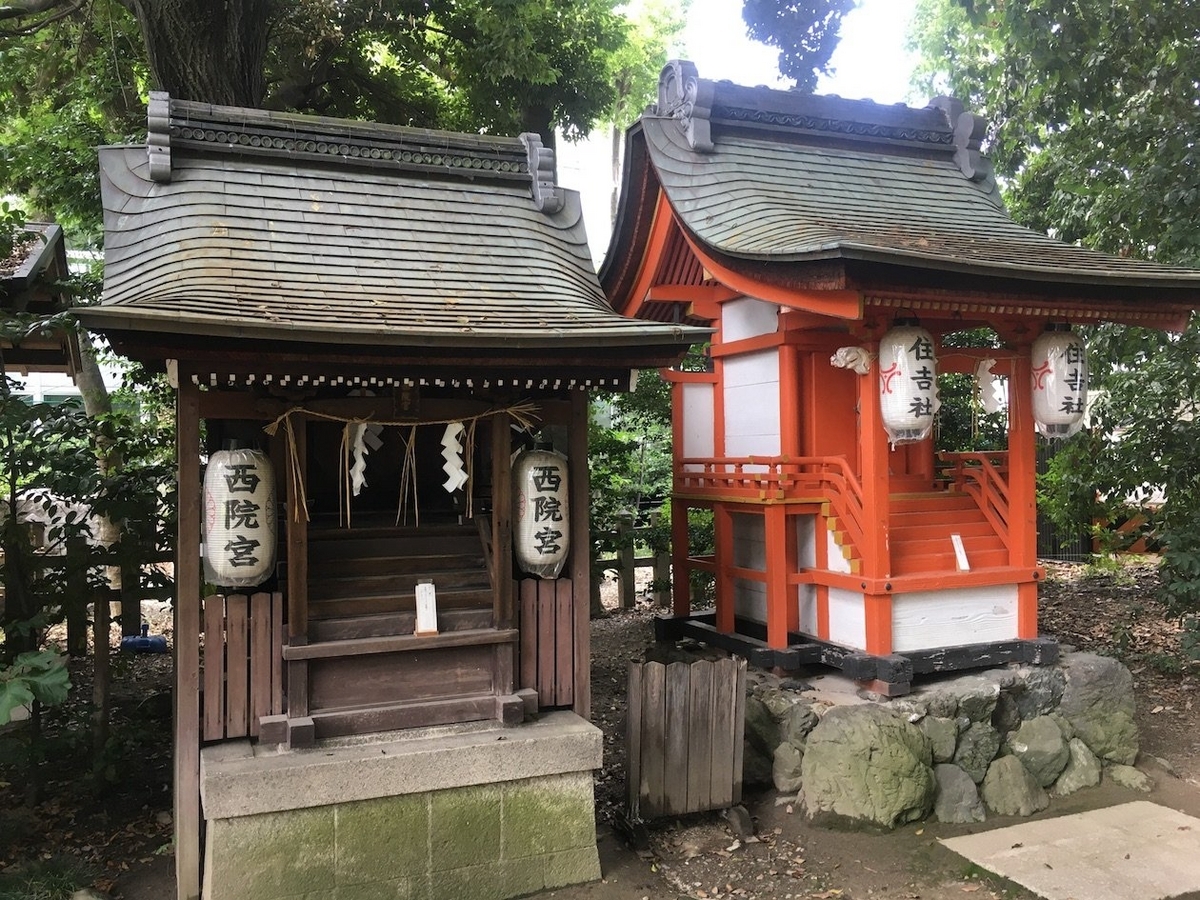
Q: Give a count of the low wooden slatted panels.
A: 3